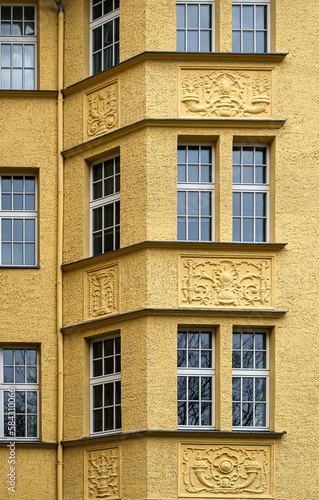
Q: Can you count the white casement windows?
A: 12